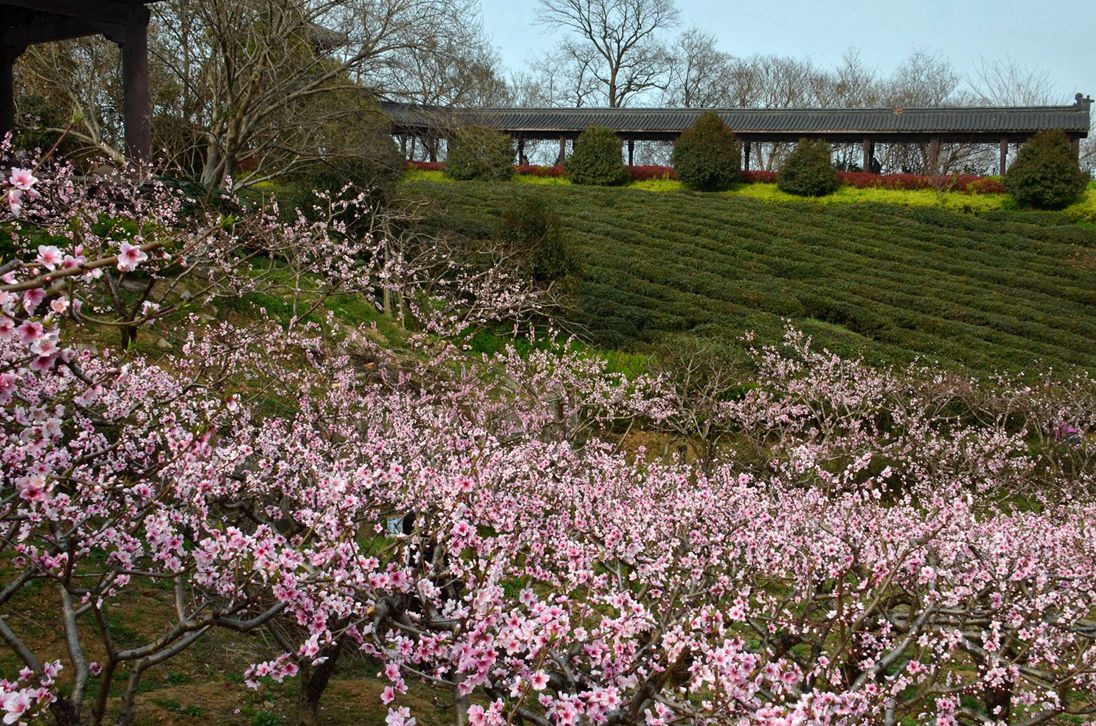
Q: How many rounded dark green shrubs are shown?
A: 5